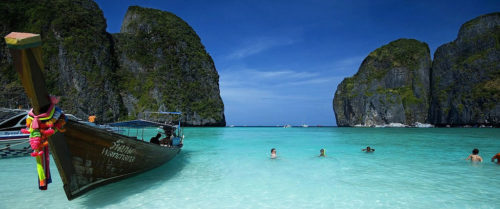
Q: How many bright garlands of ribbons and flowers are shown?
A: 1